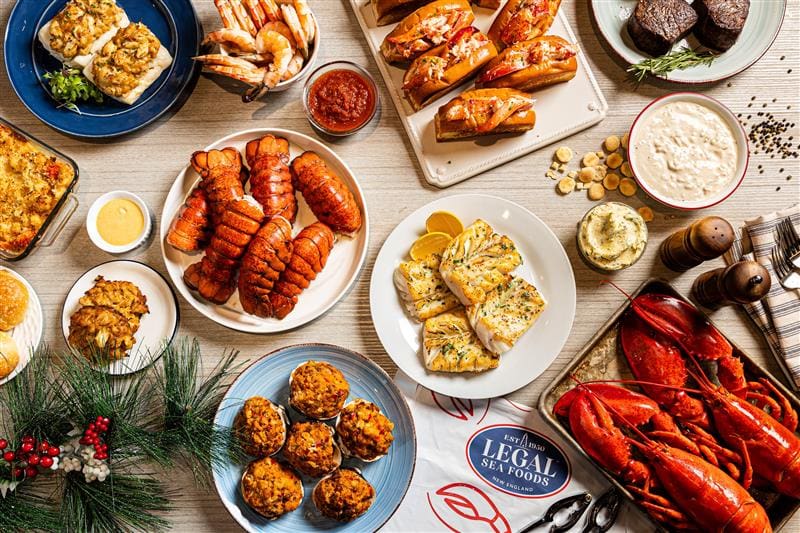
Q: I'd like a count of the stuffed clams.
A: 6